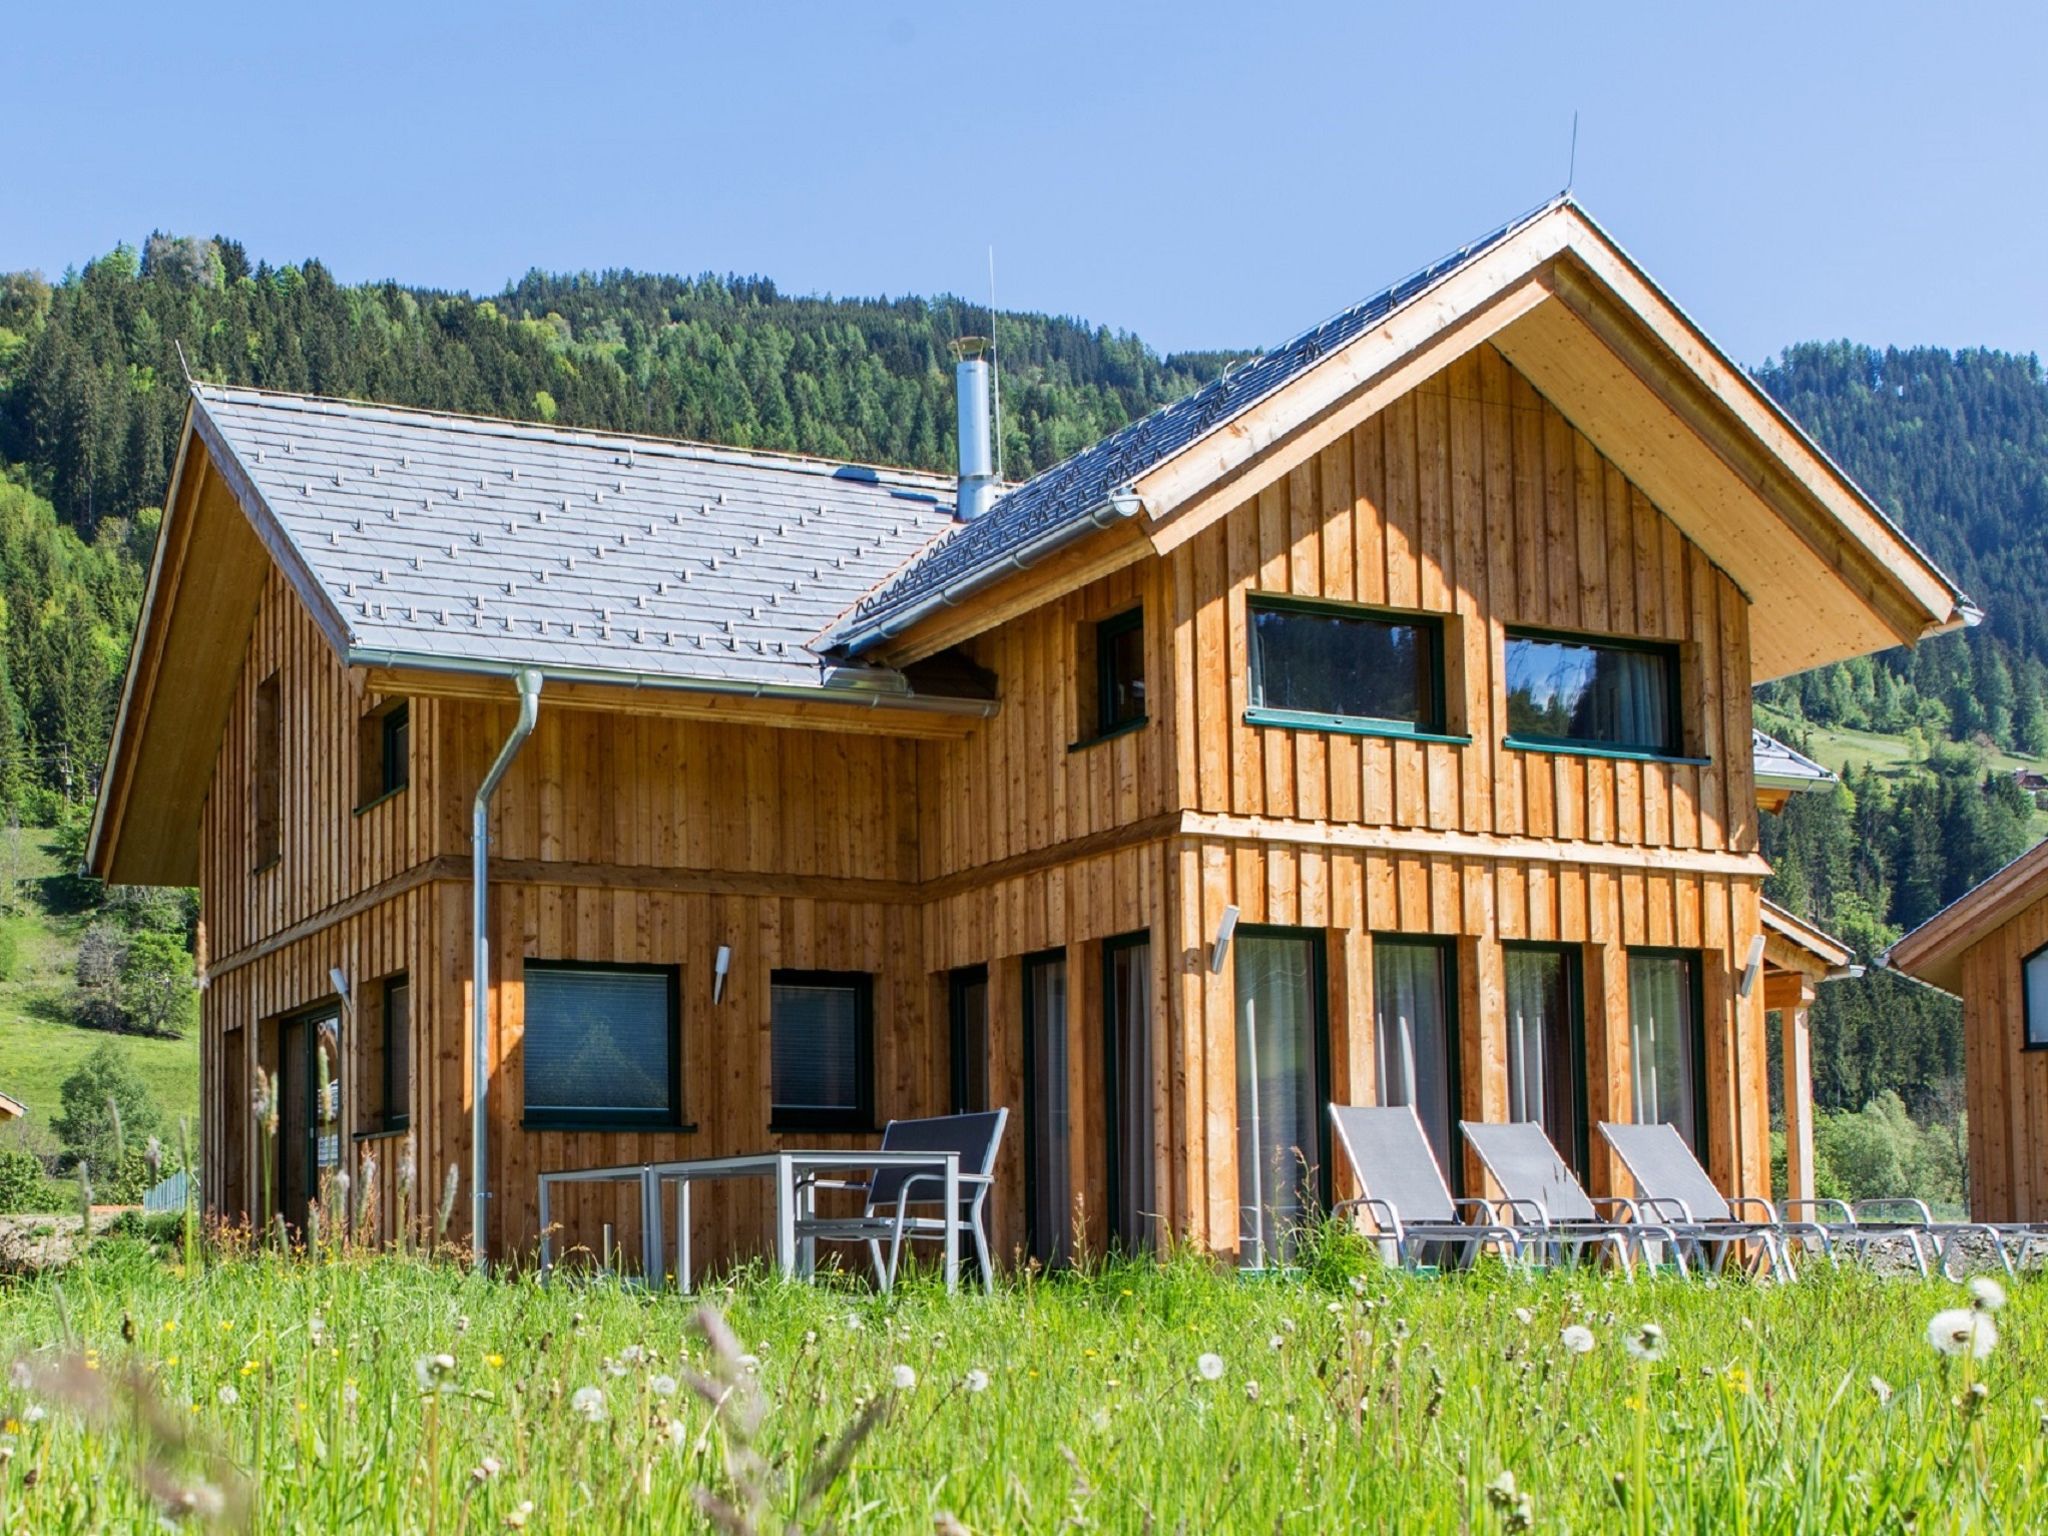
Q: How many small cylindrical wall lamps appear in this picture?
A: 4